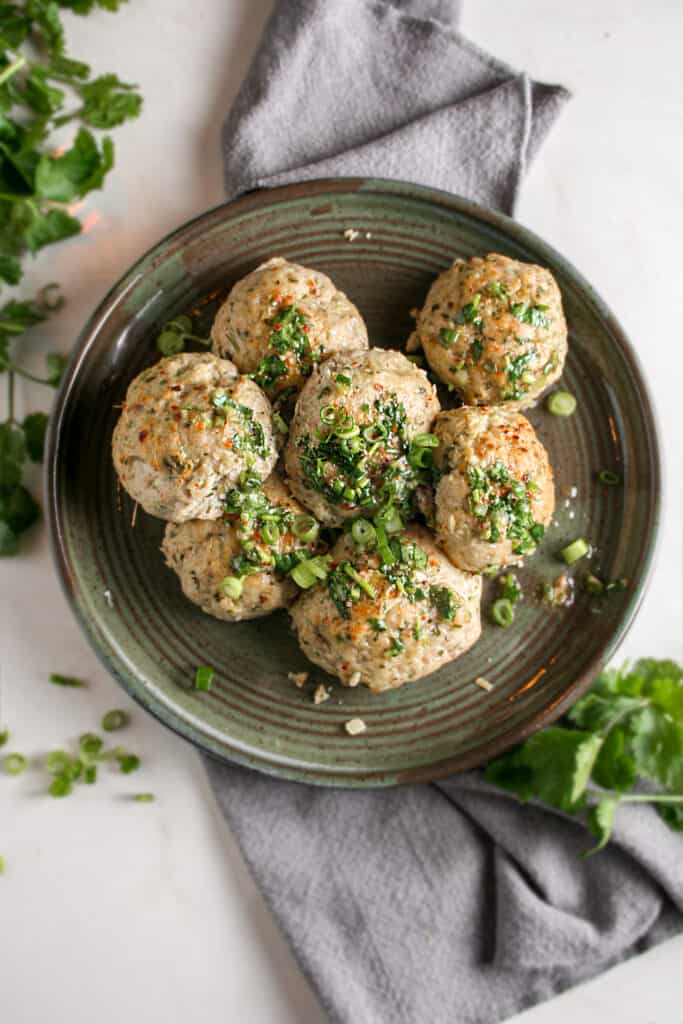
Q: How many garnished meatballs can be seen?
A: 7